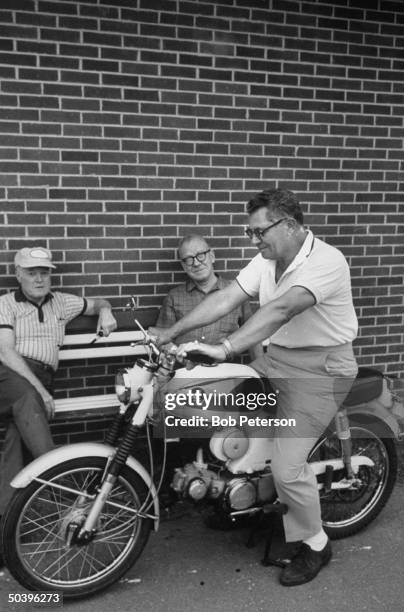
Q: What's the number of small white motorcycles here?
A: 1